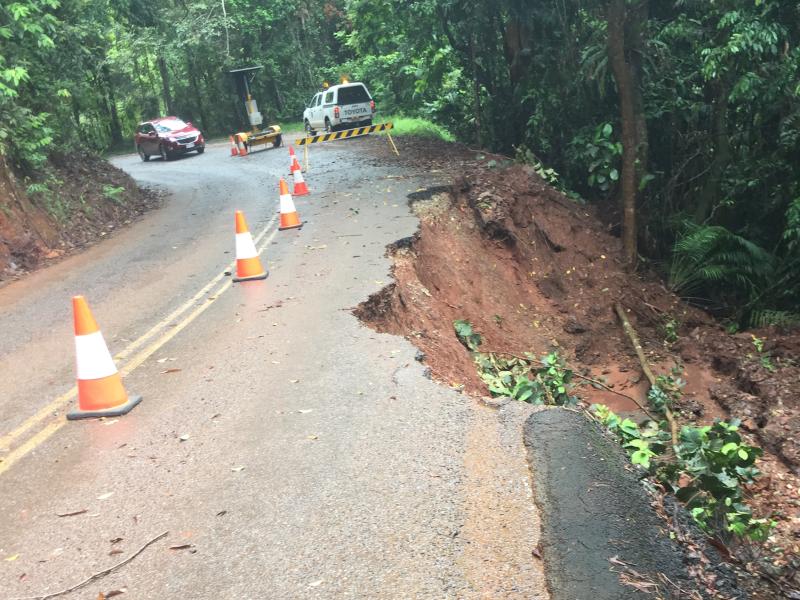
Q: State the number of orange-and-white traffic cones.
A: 7